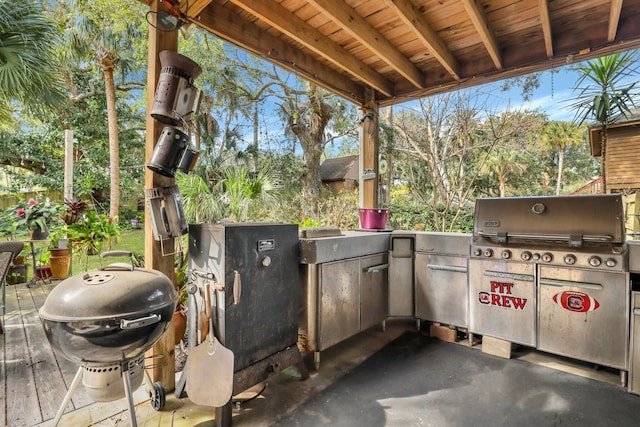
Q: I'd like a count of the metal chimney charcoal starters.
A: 3